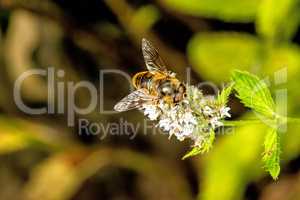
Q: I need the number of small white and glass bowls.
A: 0